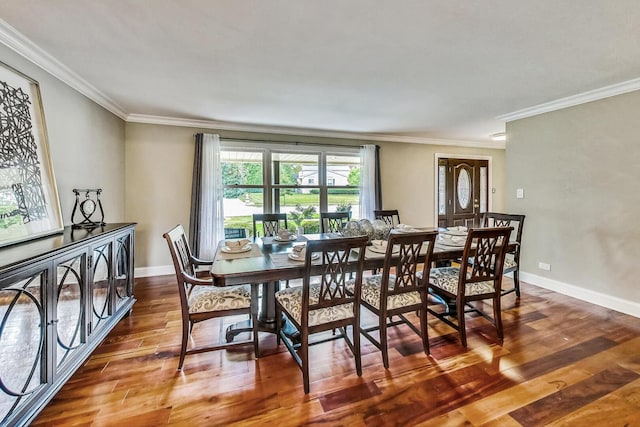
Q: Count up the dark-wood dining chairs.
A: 8